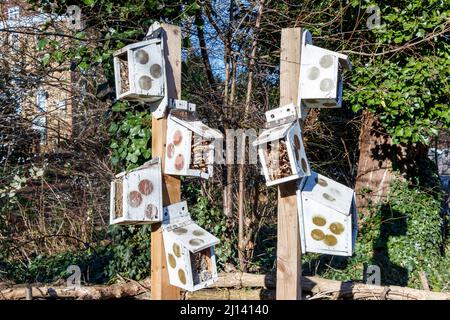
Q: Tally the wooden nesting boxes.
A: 7